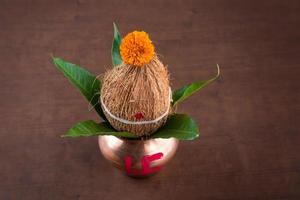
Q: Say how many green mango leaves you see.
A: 5